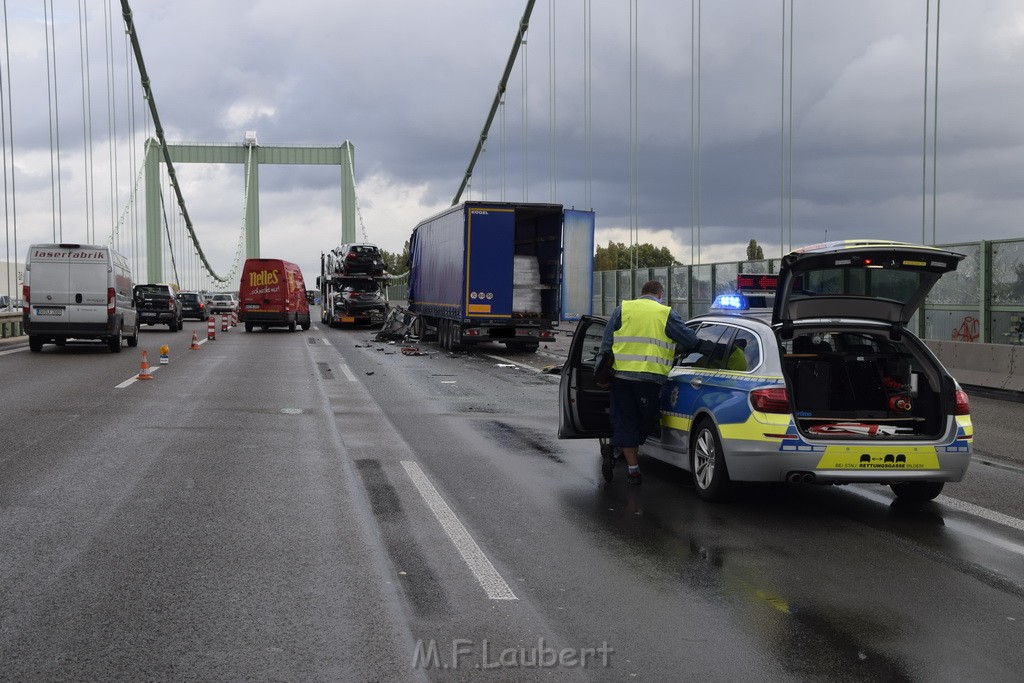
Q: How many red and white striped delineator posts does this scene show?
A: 3